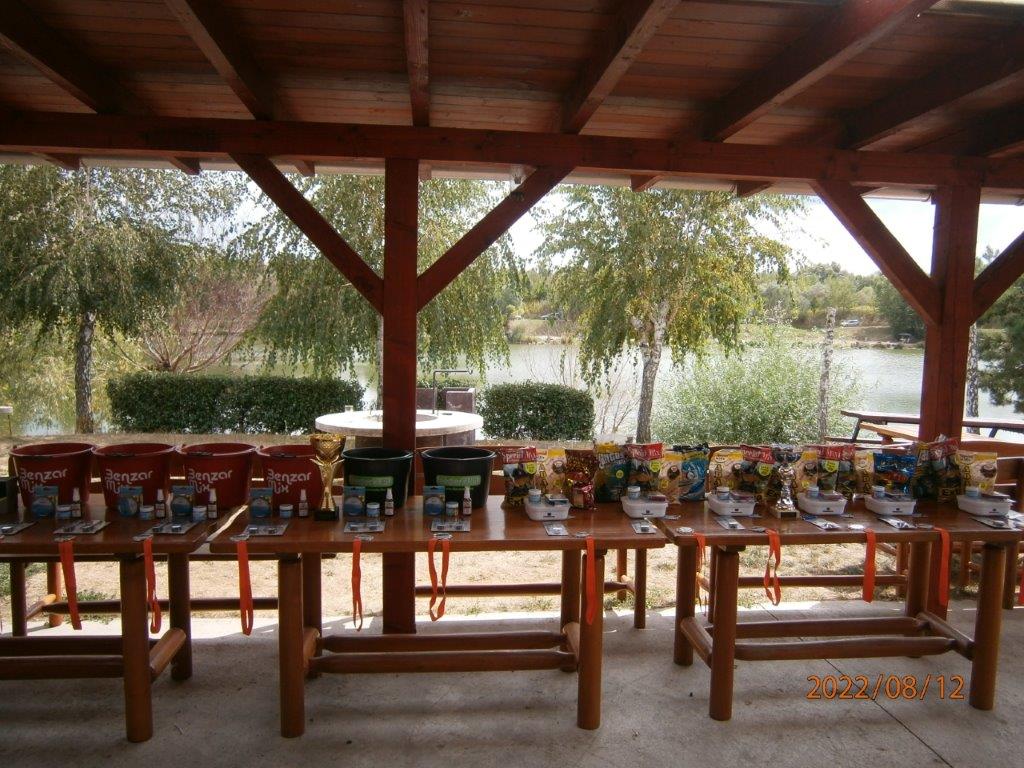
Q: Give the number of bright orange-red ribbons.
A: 10